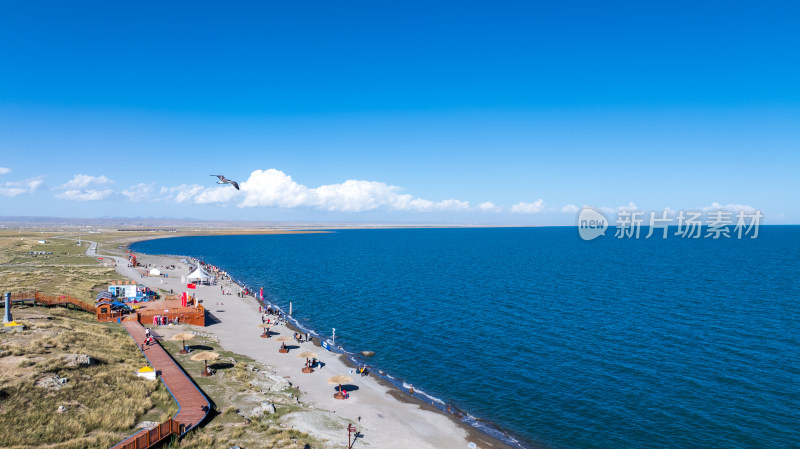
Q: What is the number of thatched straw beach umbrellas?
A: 6